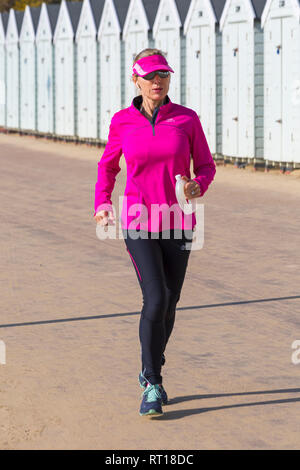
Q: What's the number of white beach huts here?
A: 12